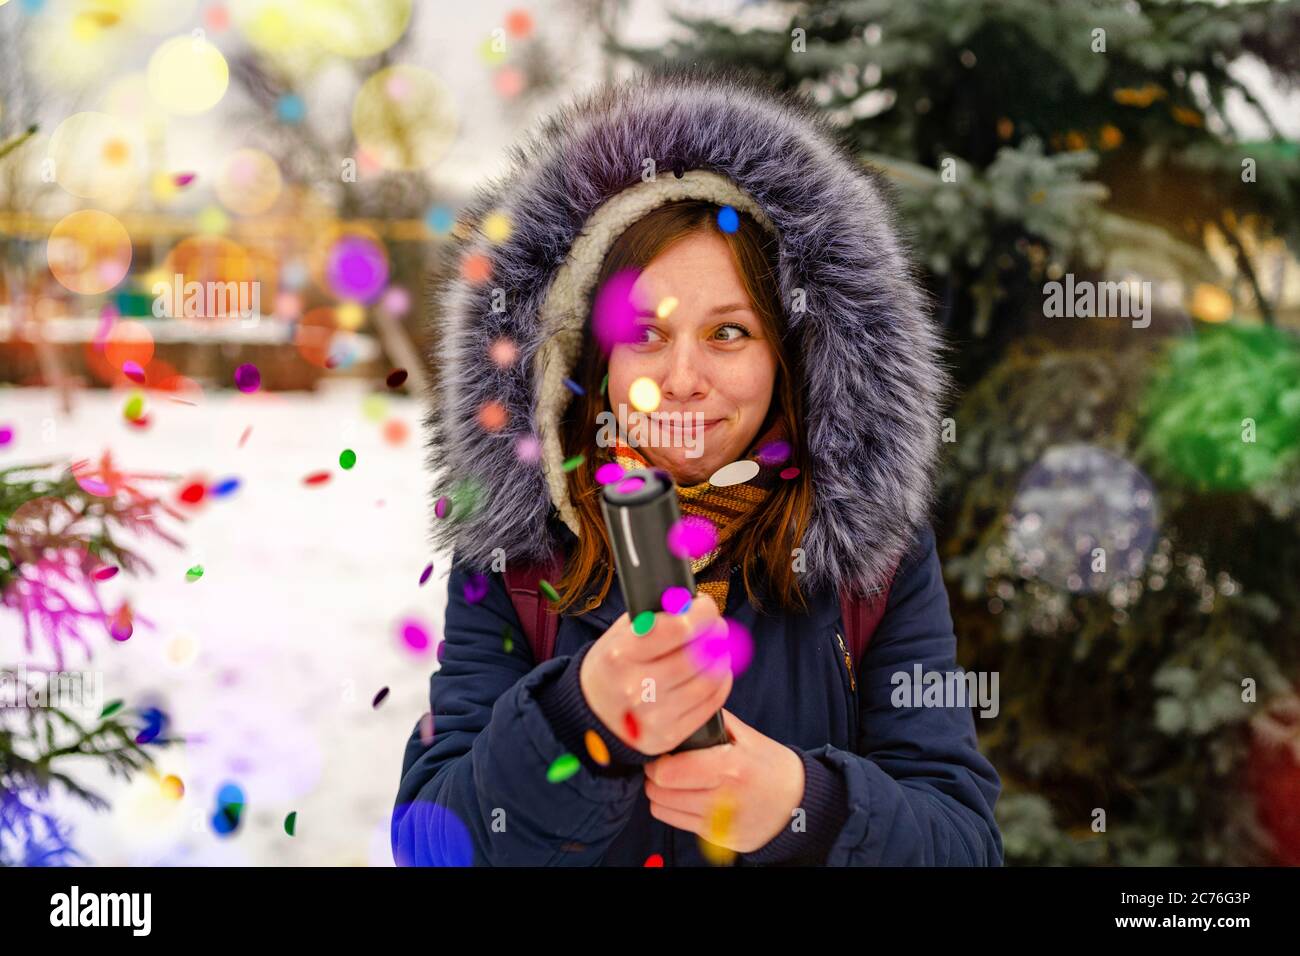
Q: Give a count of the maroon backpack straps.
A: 2